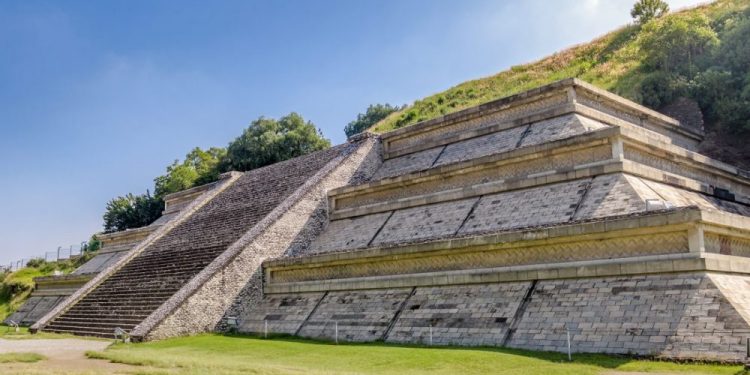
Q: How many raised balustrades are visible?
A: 2